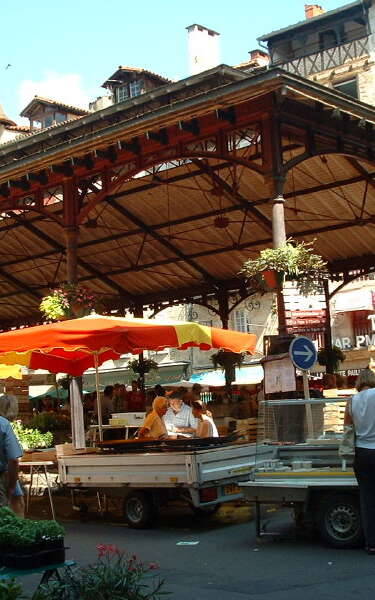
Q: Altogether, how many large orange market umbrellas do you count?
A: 1